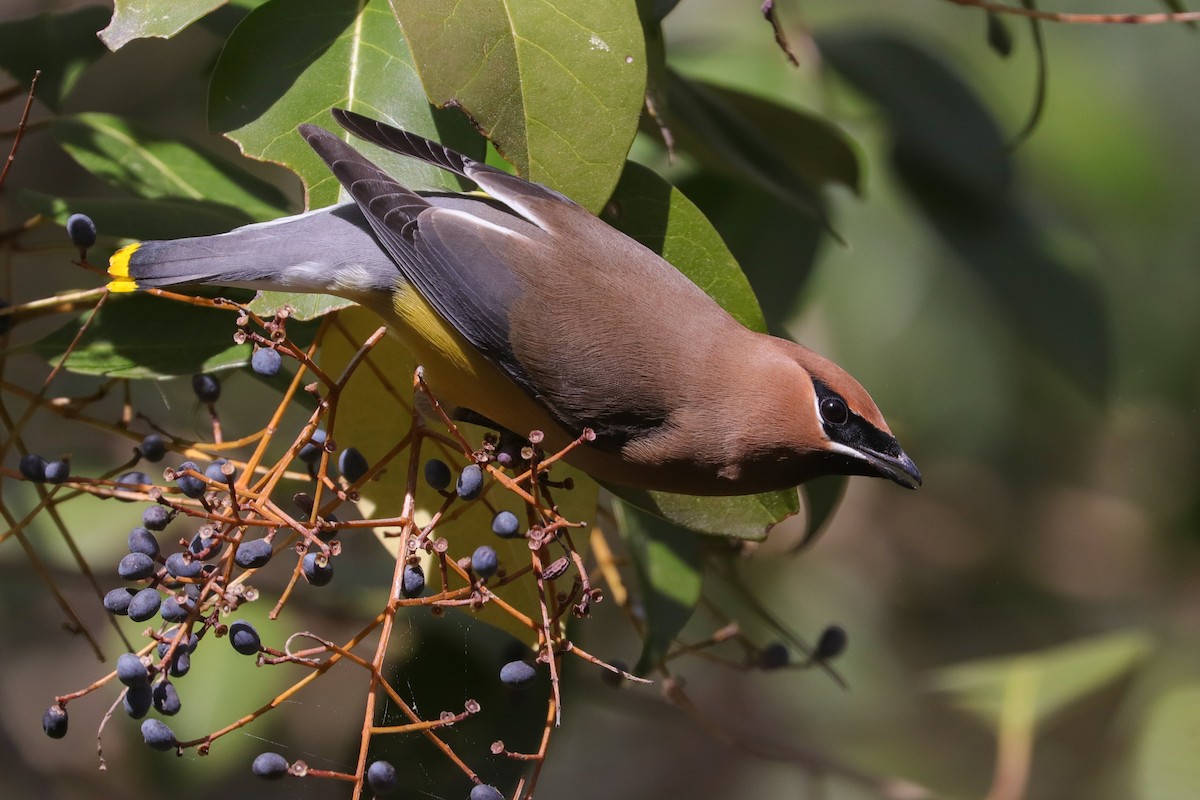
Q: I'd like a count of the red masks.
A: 0